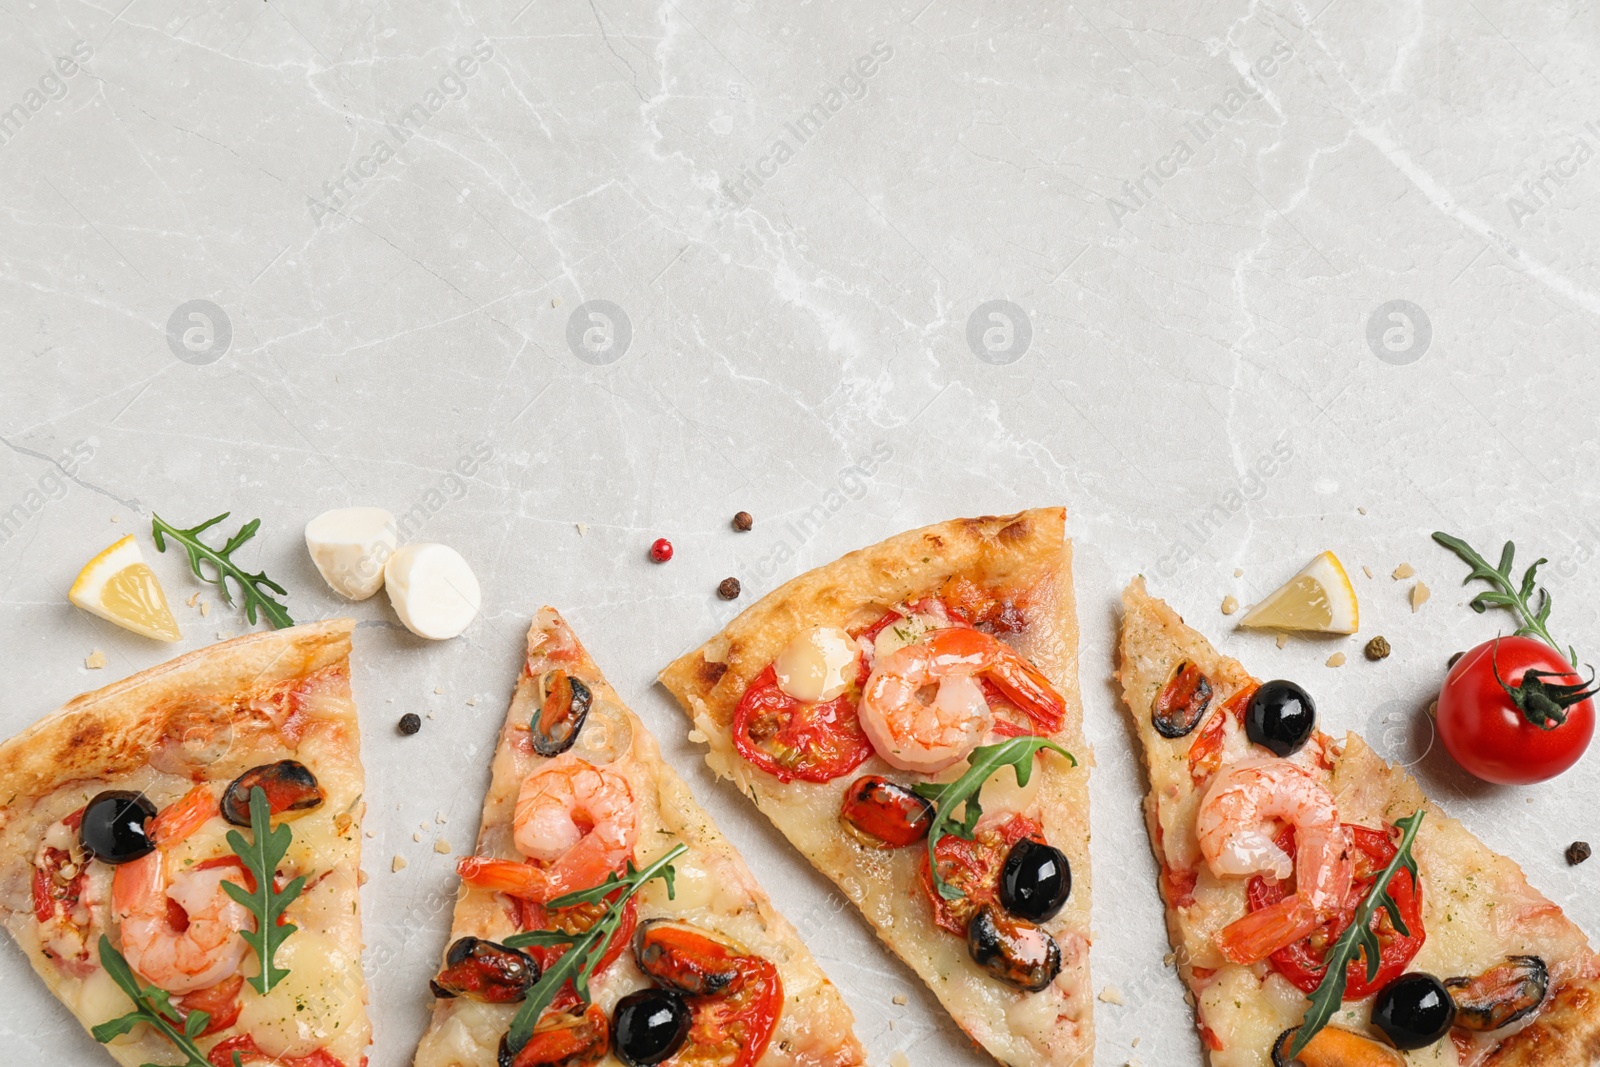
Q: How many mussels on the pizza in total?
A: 10